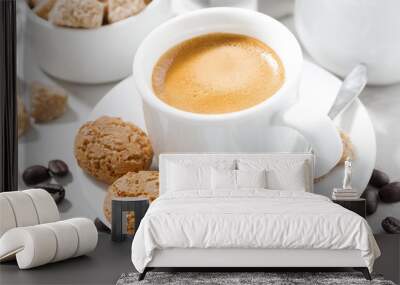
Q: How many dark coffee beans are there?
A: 8